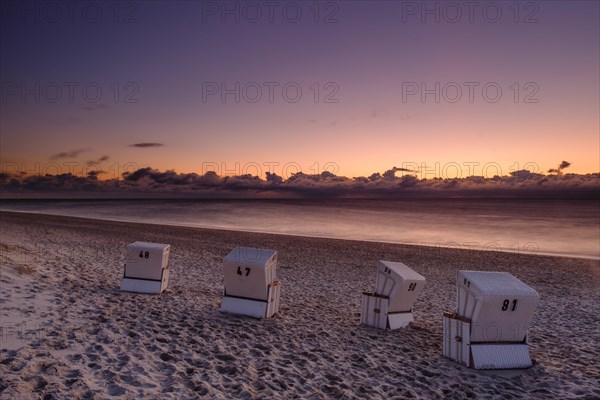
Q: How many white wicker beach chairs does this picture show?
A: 4